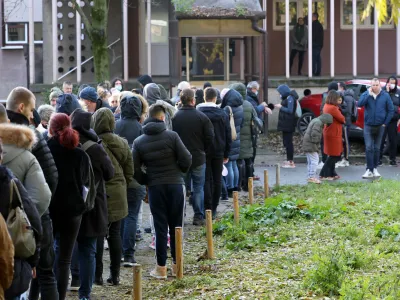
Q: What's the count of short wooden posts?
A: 7